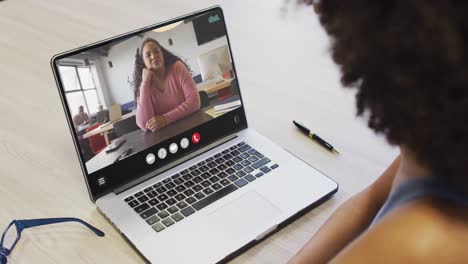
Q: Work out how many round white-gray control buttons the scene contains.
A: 4